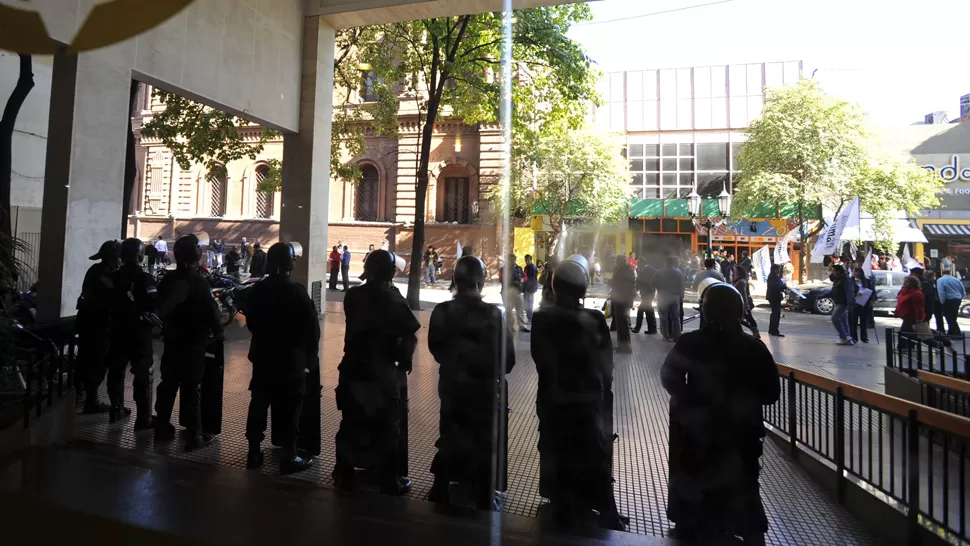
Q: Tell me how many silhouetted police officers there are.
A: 8